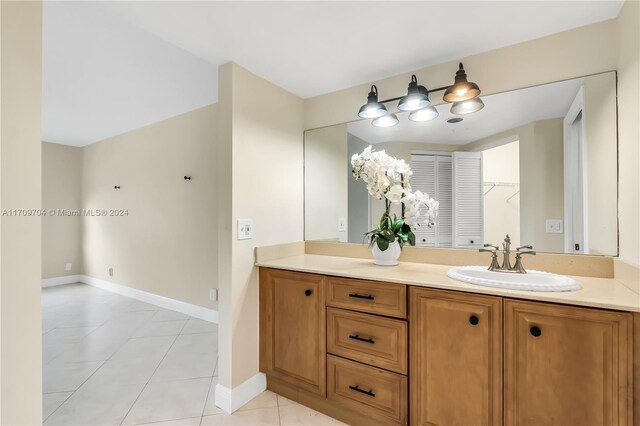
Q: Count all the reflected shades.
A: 3